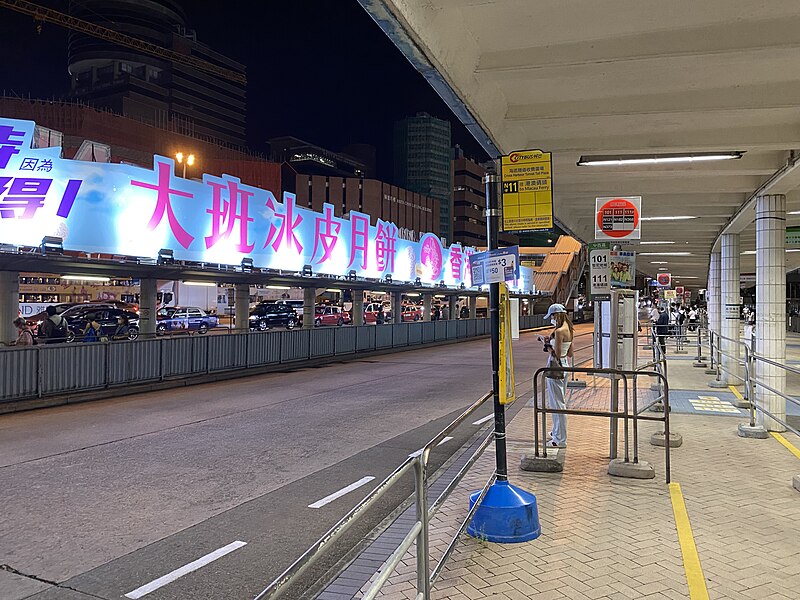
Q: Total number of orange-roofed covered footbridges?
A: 1